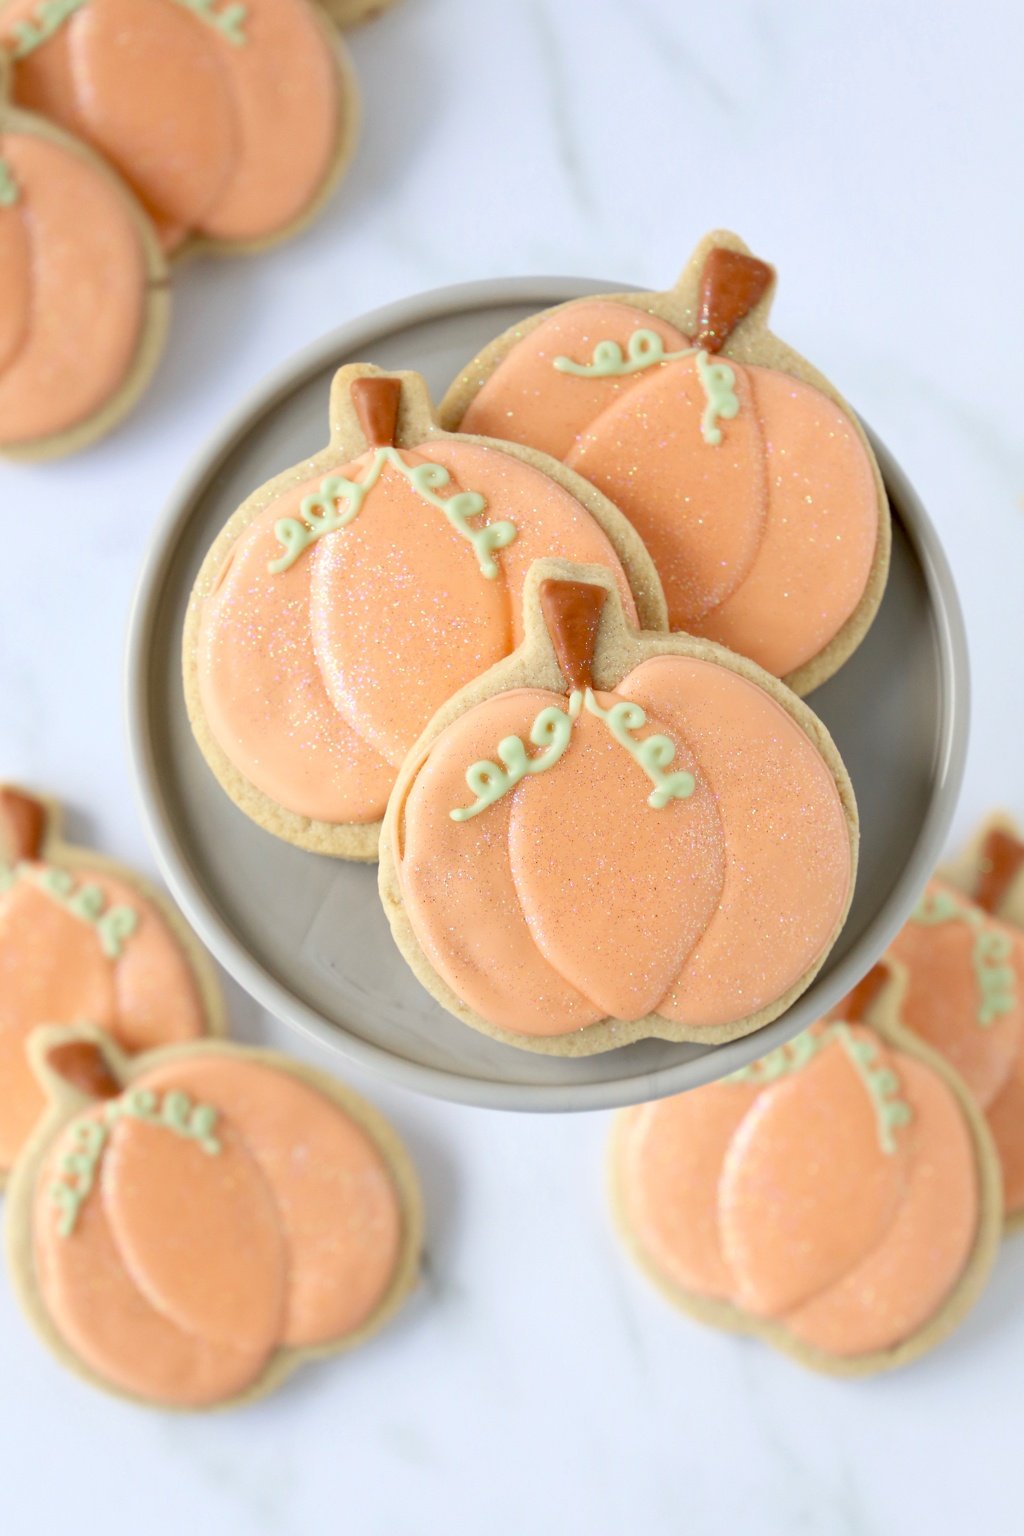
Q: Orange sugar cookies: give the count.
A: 9